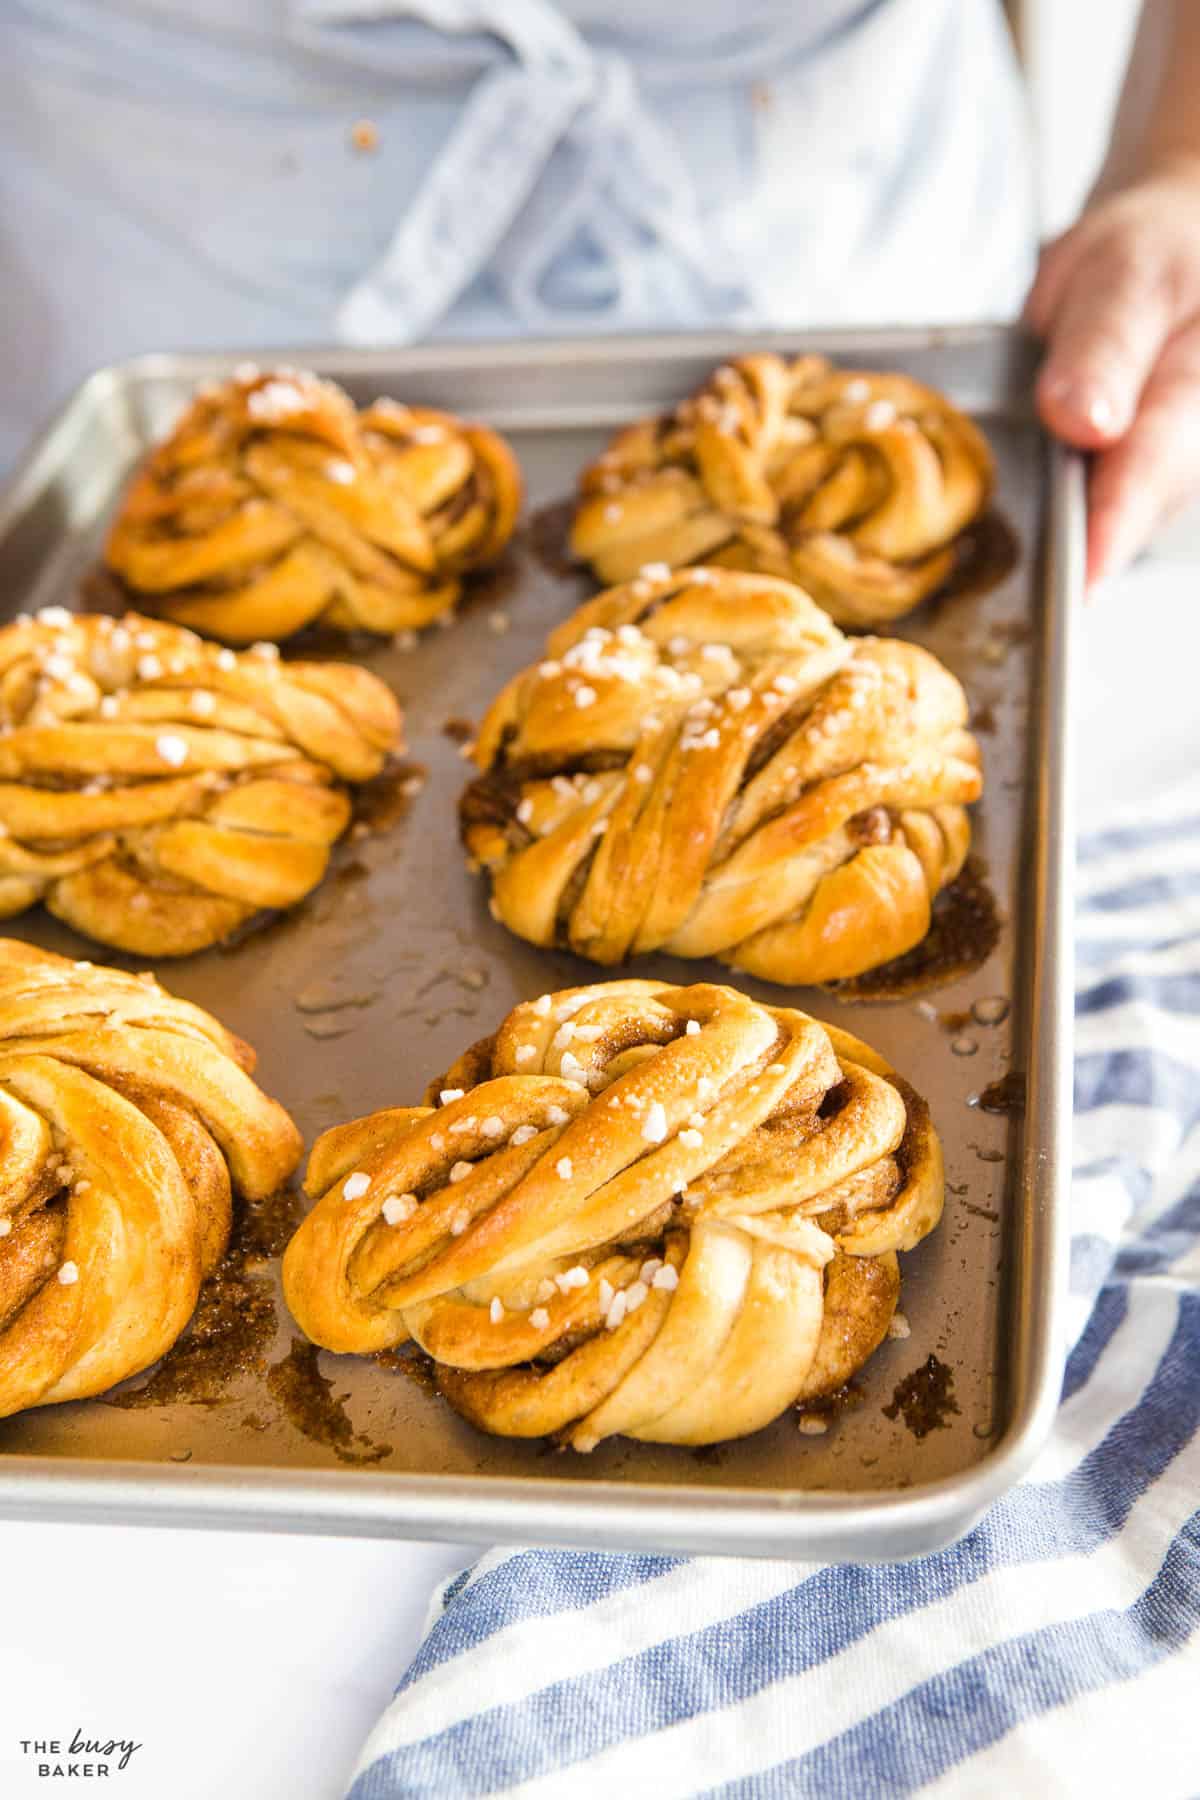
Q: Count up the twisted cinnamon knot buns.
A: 6